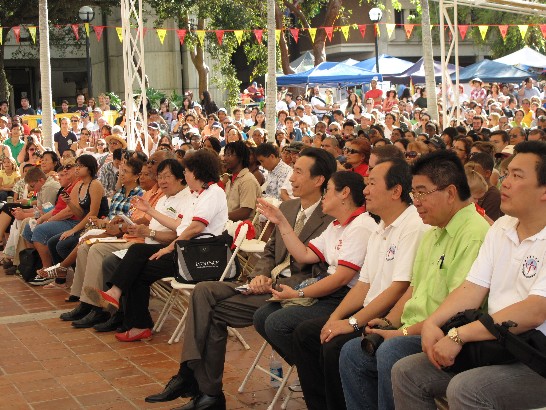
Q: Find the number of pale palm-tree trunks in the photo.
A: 3